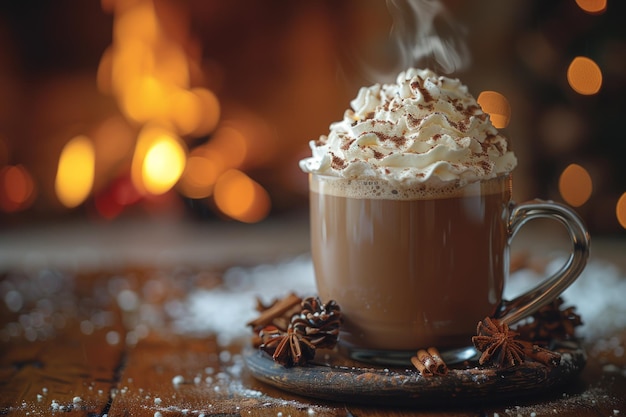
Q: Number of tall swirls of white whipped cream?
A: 1